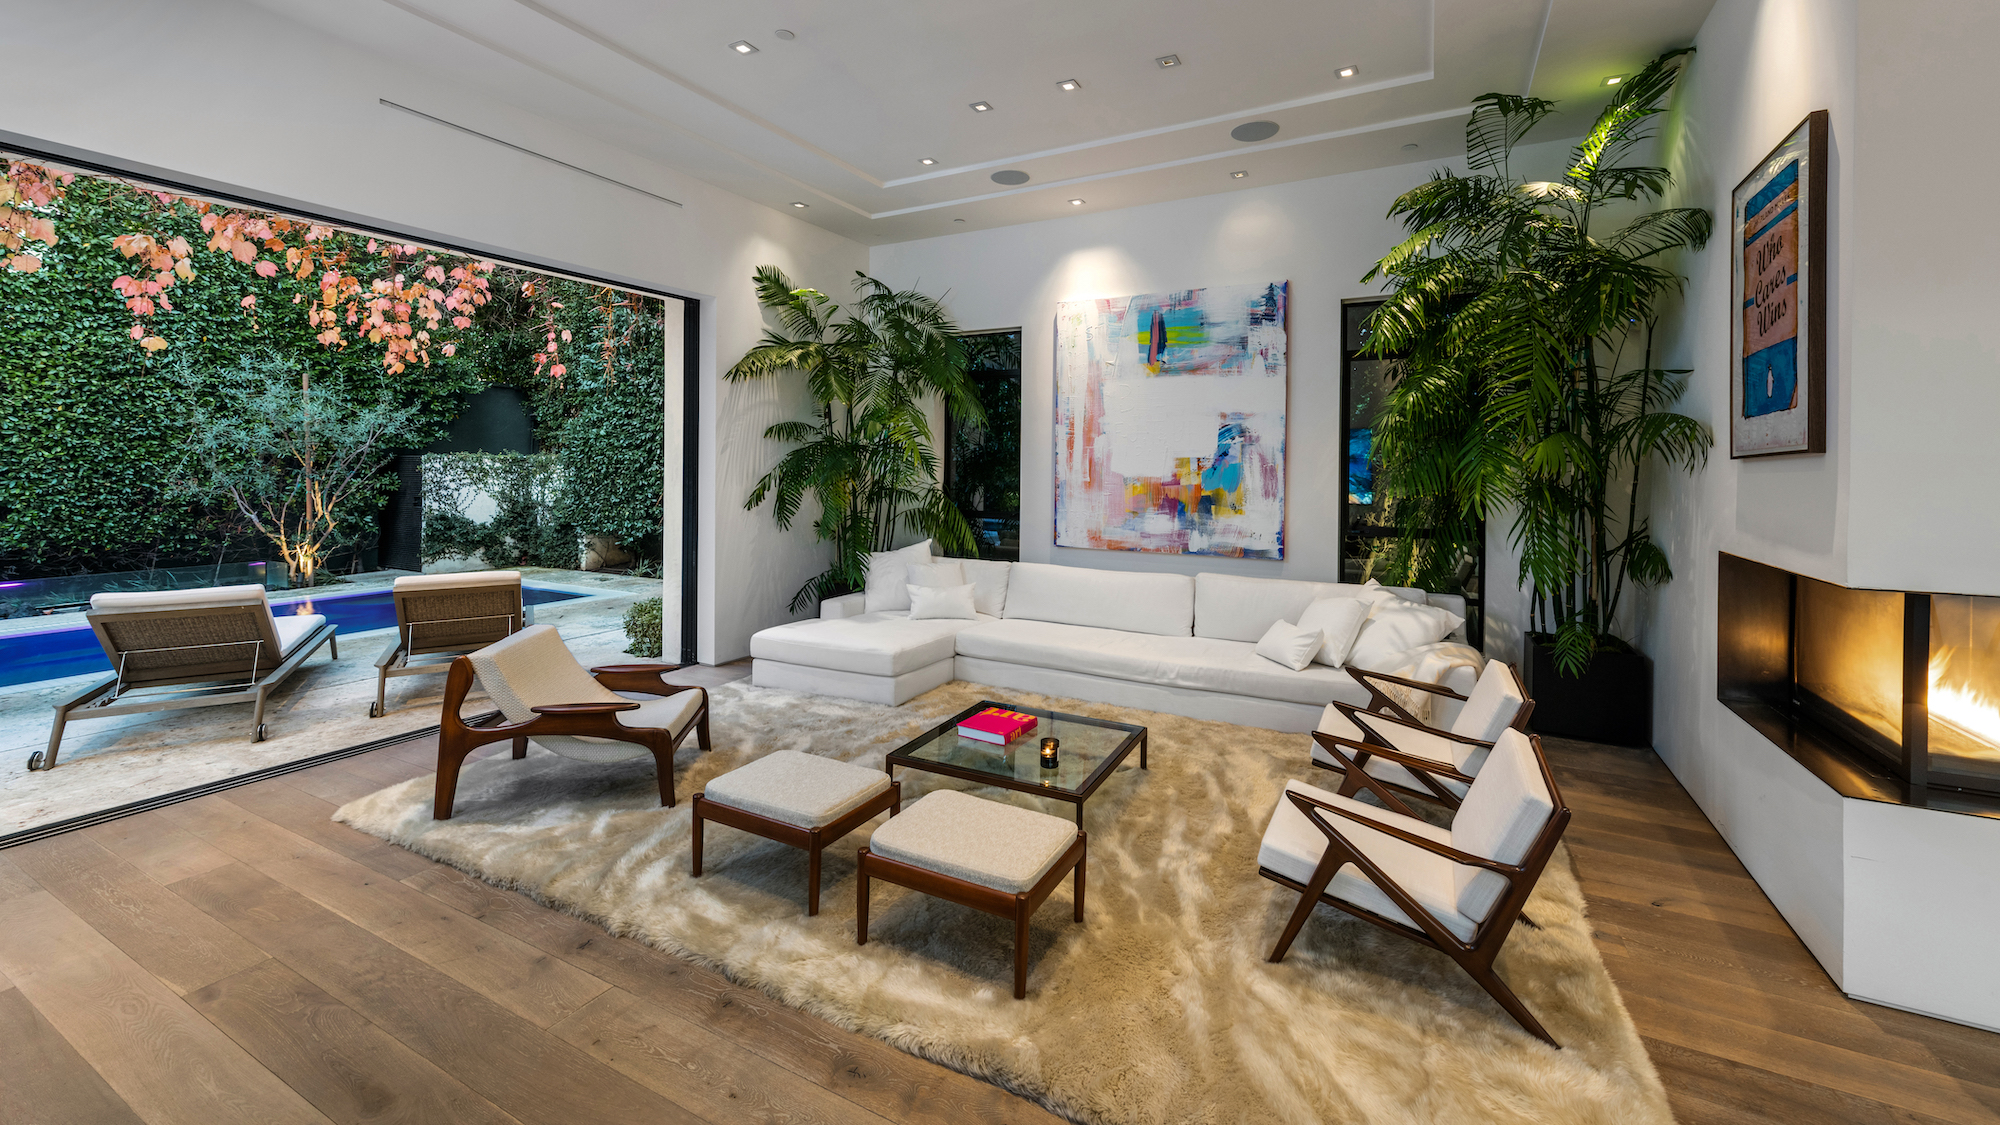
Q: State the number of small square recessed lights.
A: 10